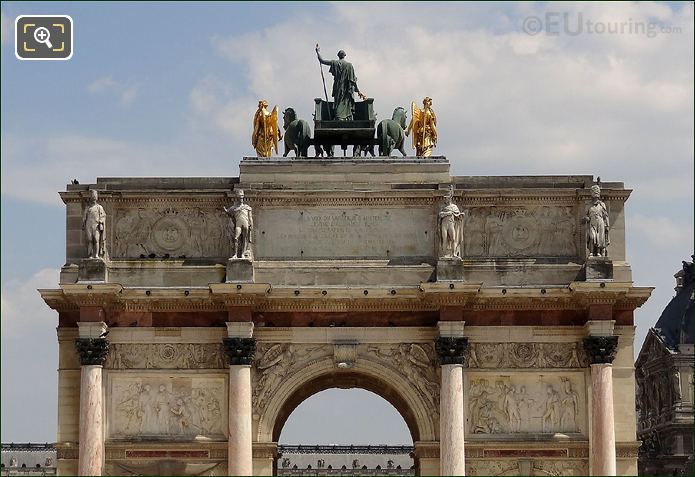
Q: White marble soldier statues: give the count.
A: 4